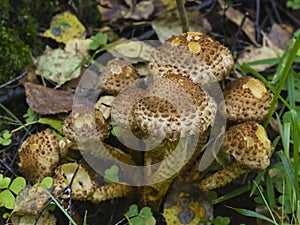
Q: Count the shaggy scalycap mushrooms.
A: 9